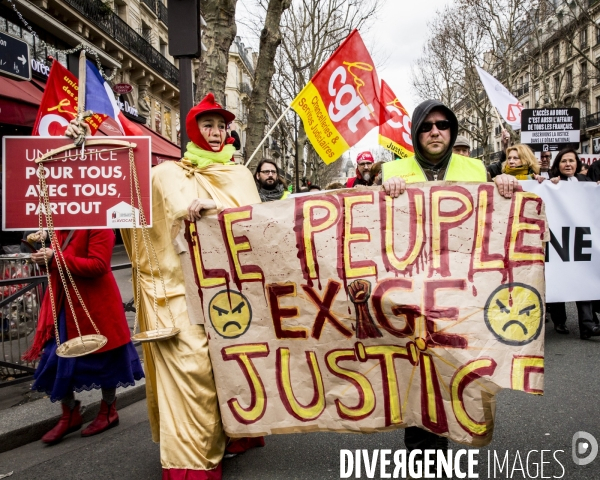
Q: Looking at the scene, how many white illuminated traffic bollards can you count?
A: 0